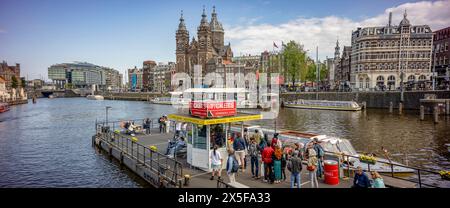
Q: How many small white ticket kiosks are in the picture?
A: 1